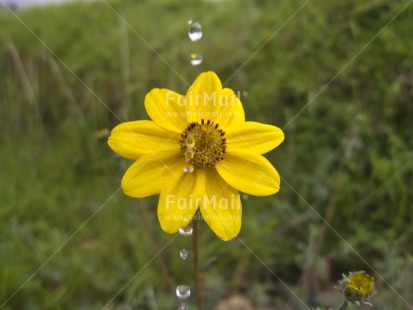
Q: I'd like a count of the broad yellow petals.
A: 9